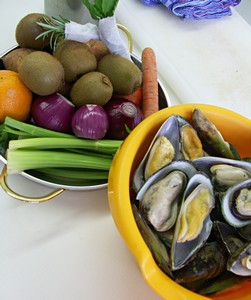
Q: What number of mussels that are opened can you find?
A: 7